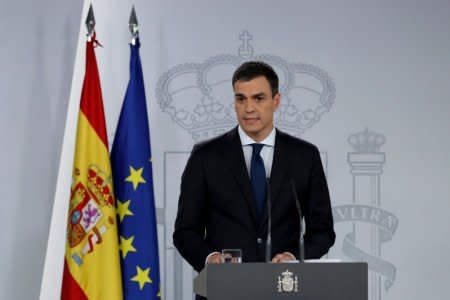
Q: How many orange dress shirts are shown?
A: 0